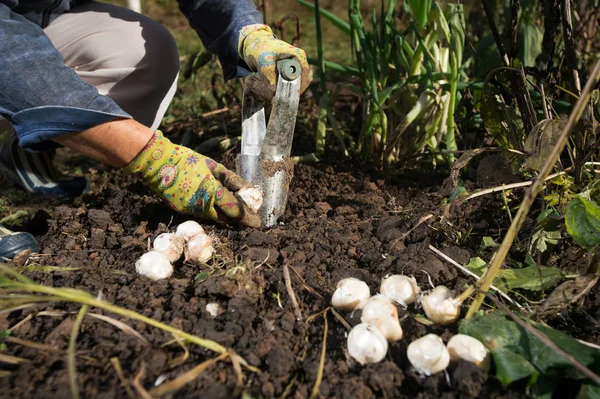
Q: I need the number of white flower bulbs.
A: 12